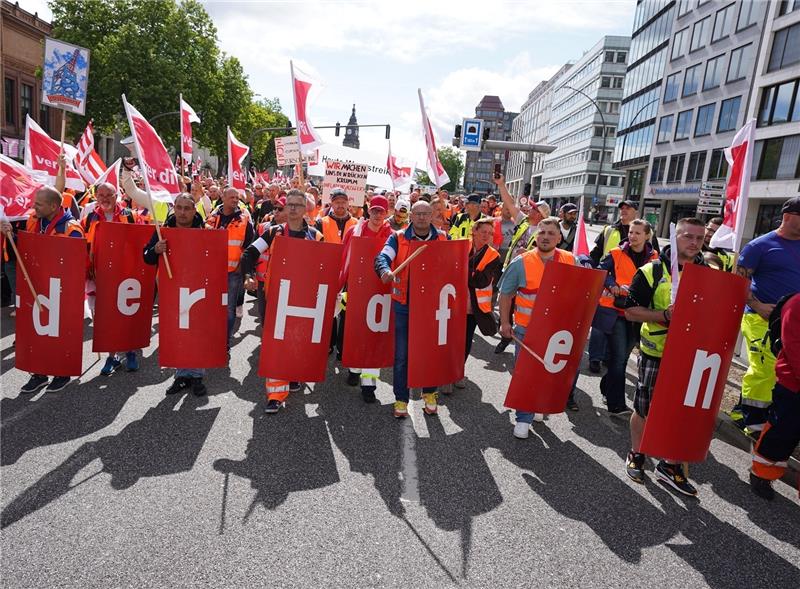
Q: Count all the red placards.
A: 8